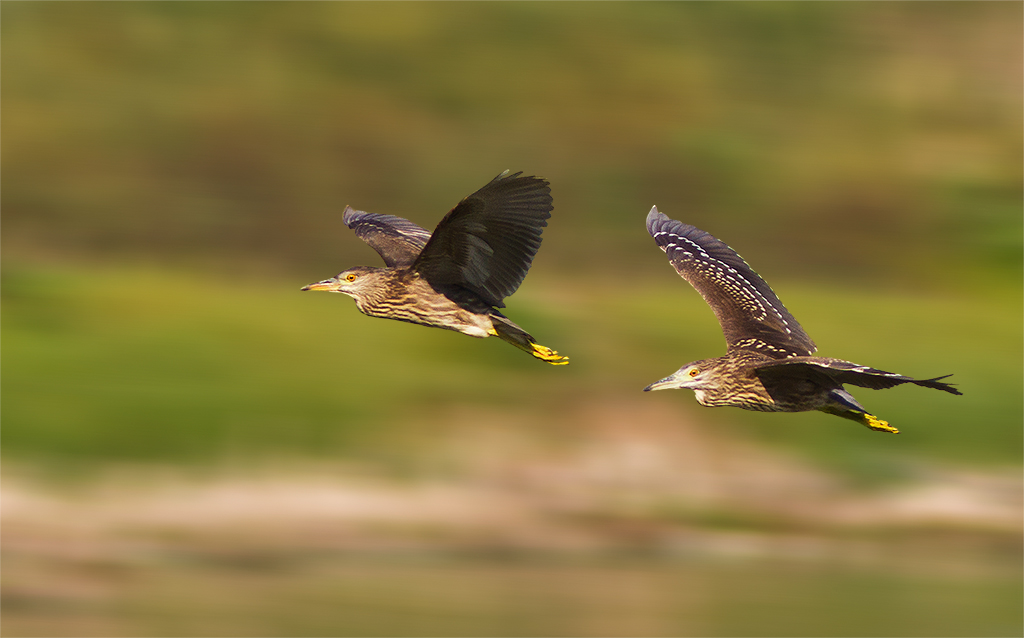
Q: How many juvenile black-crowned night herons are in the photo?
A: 2